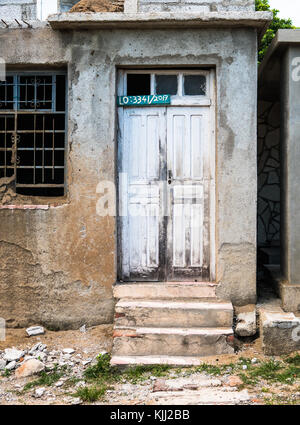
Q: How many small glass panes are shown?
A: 3